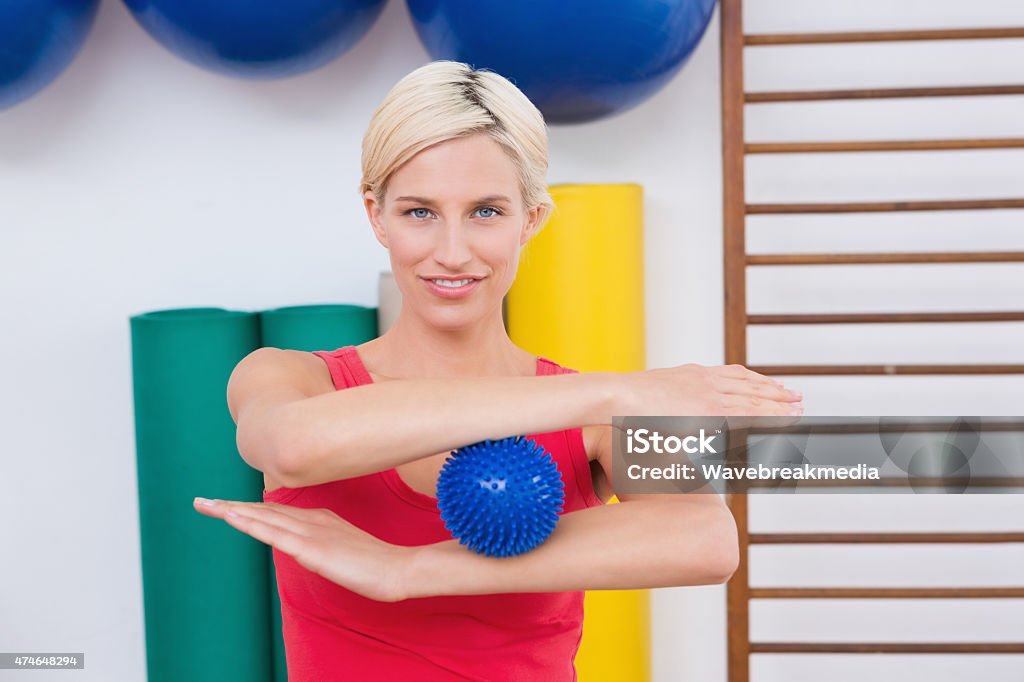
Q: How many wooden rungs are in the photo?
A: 12